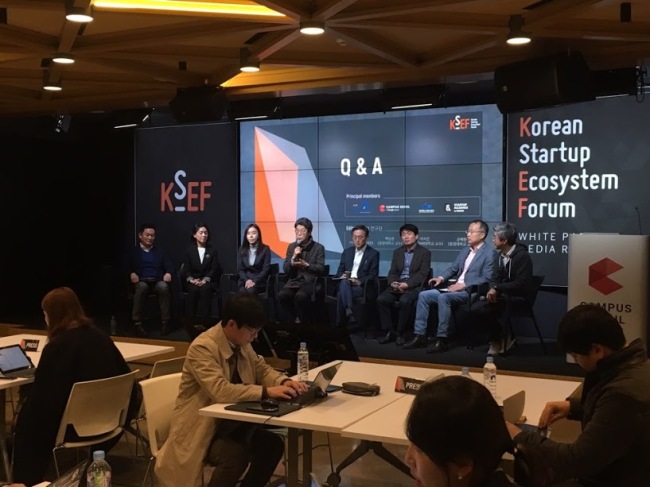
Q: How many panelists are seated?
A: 8